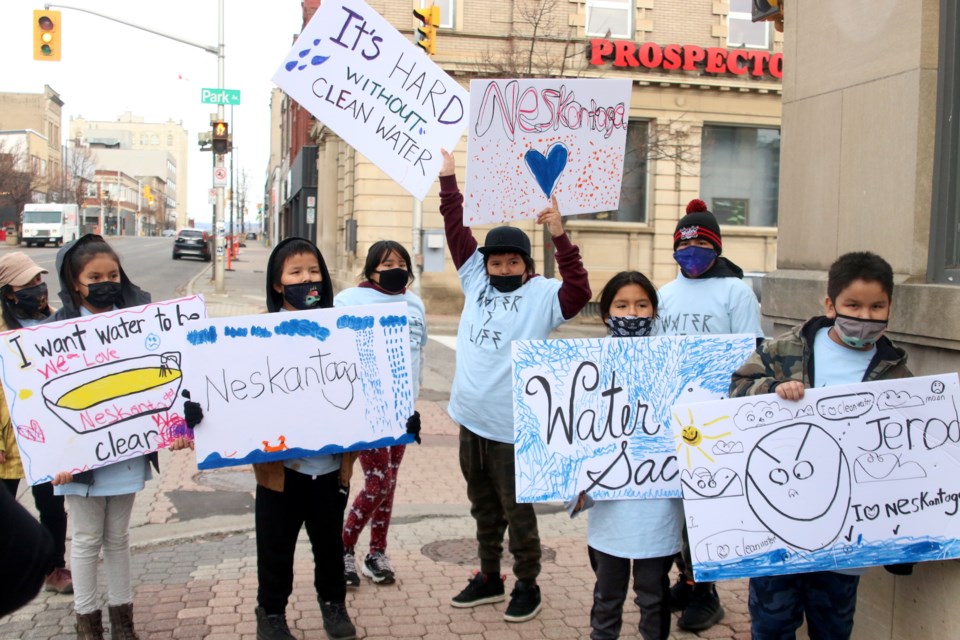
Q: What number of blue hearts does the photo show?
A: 1